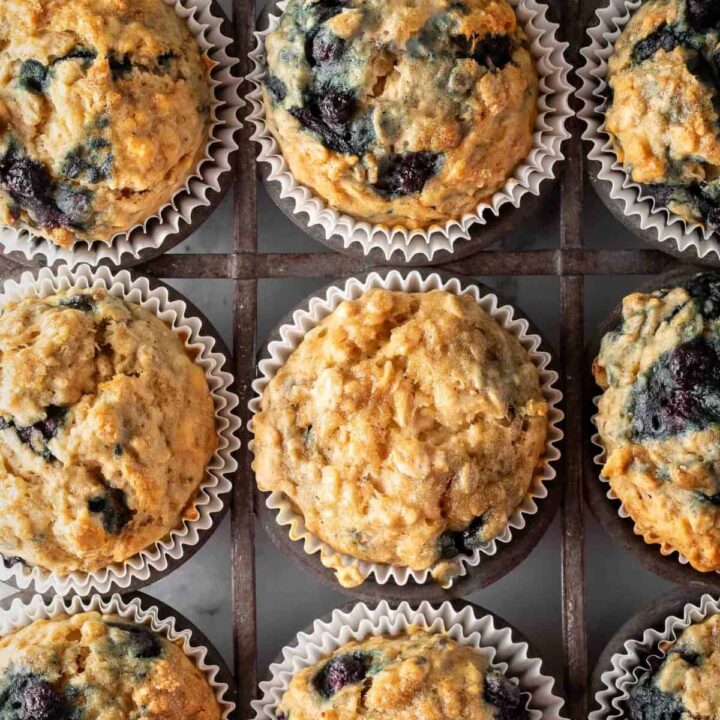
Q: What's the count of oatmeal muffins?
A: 9